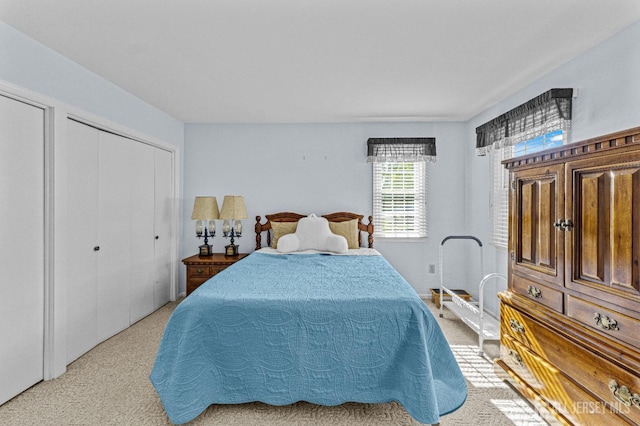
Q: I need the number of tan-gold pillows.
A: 2